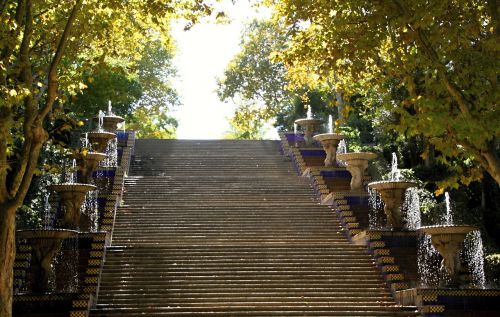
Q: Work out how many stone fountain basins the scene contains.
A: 10